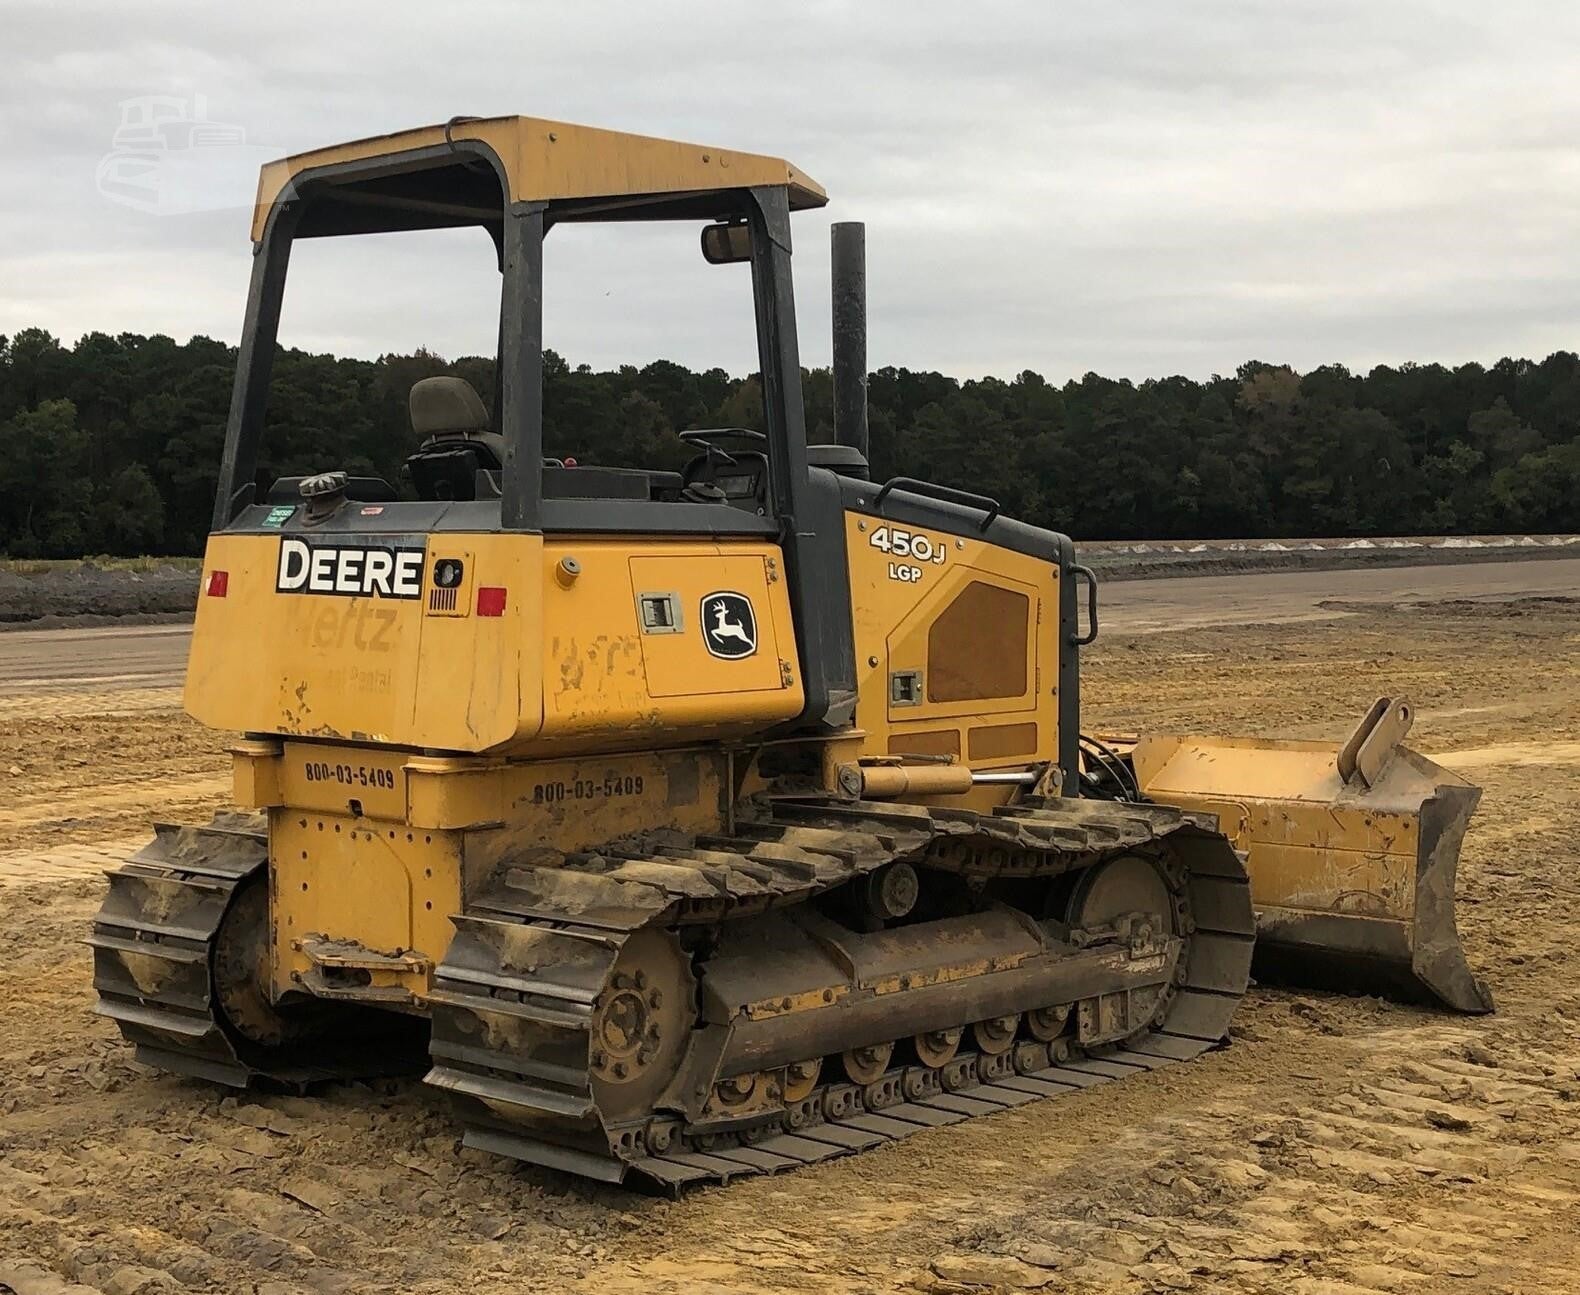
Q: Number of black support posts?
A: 4